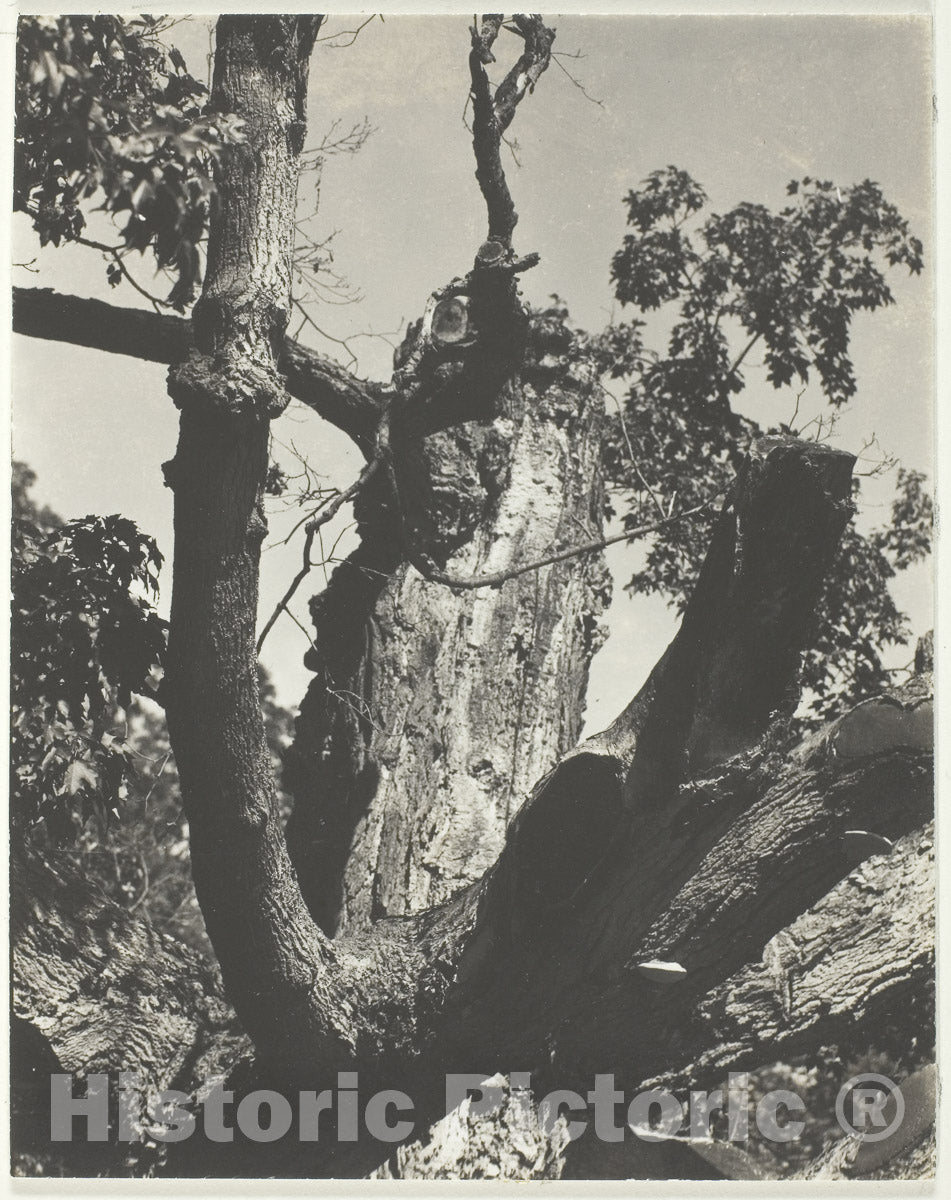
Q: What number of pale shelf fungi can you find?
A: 2